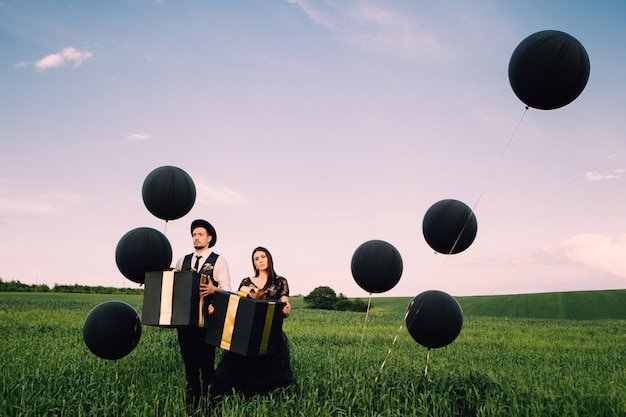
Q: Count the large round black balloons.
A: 7